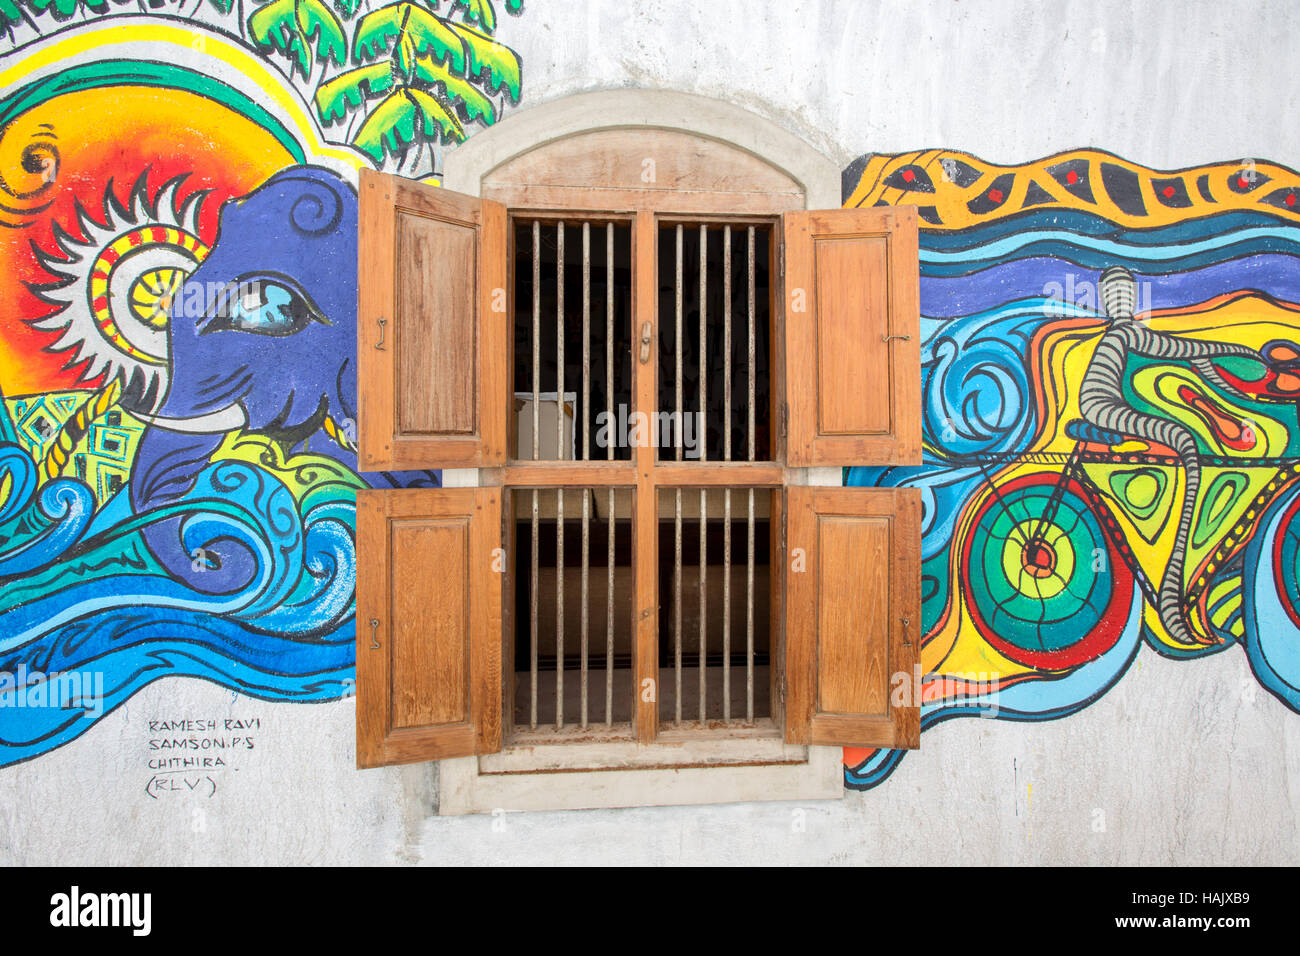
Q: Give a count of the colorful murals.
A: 2